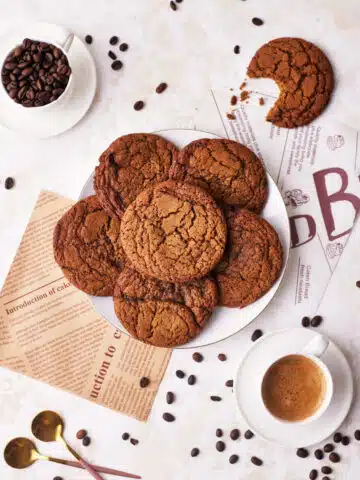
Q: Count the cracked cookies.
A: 7